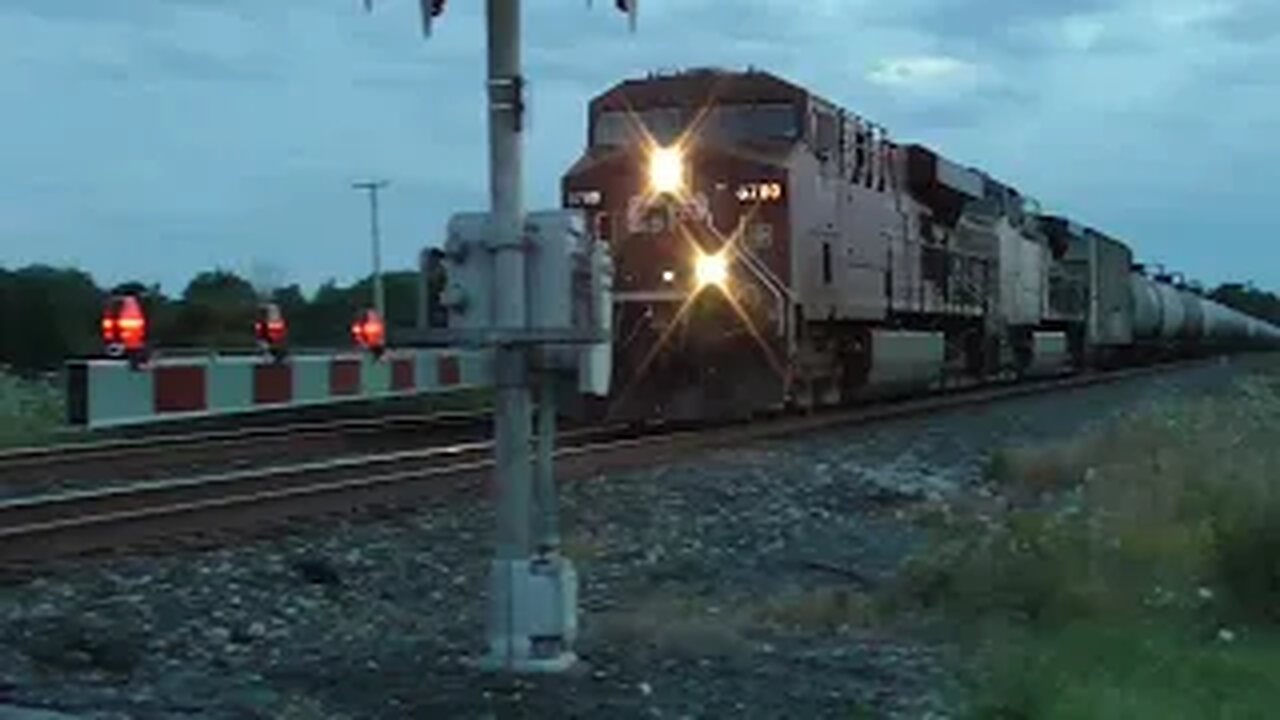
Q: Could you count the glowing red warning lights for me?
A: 3